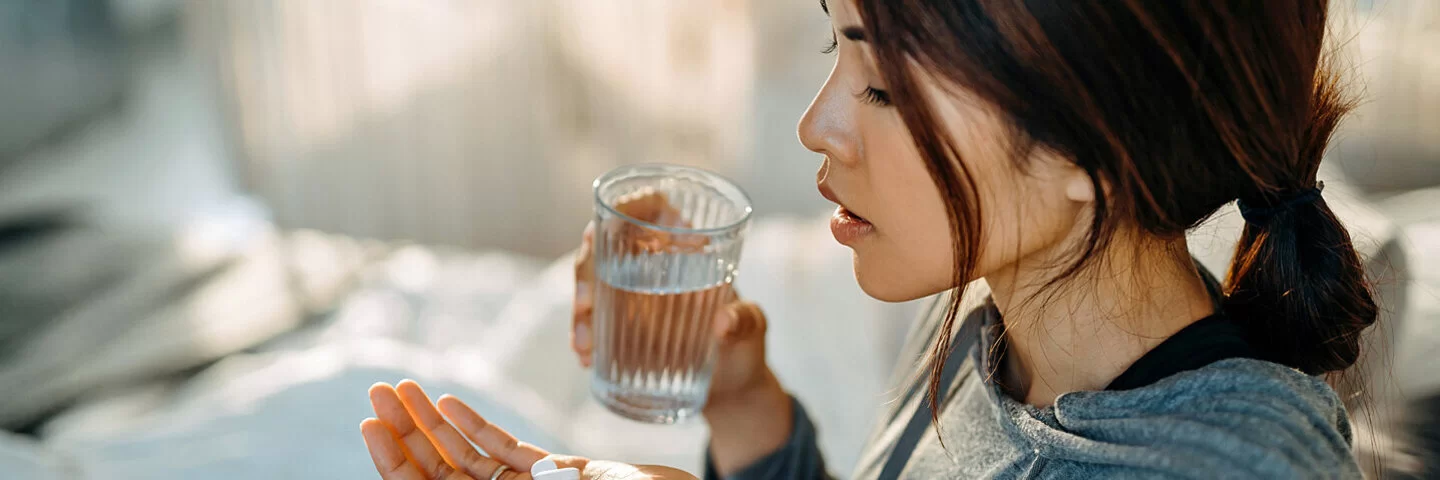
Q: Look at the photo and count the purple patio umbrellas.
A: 0